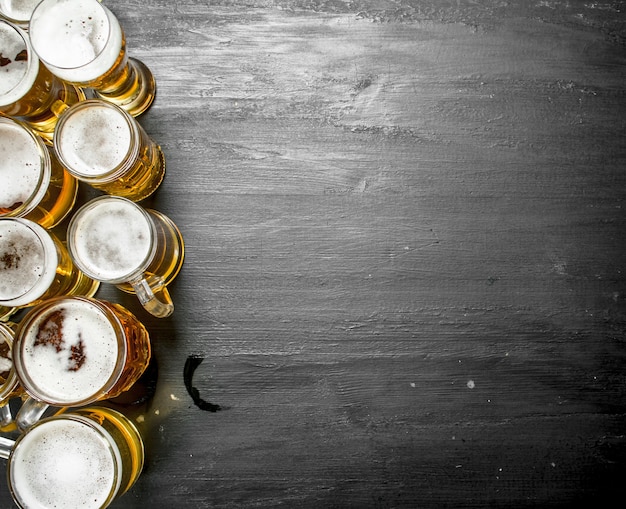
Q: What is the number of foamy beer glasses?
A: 10